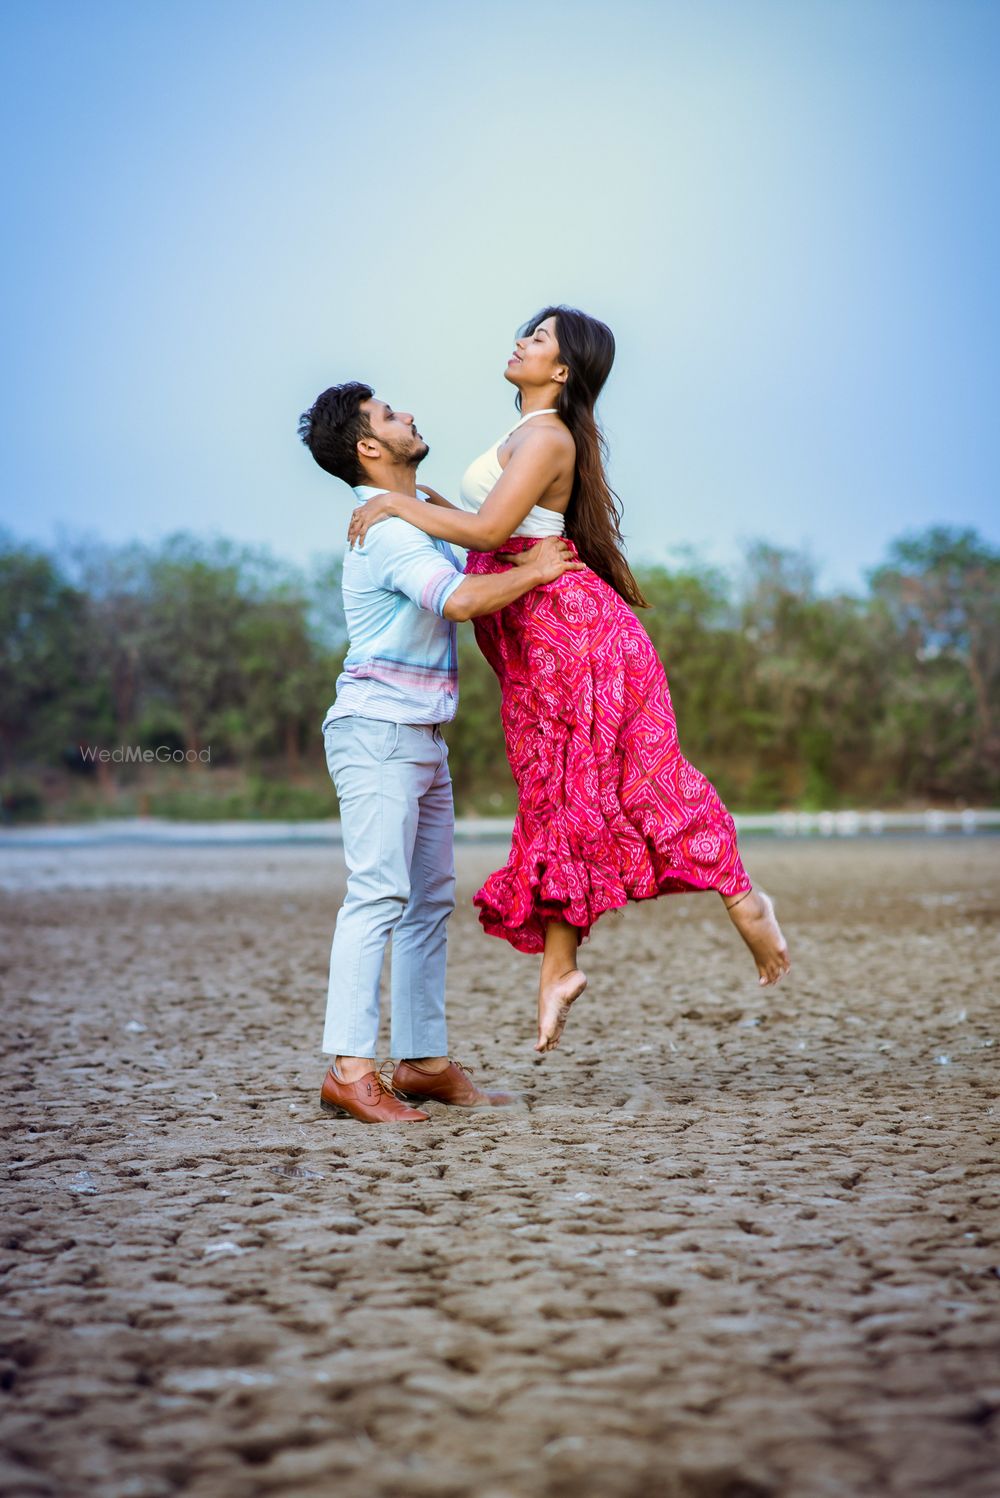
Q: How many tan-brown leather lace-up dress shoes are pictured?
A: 2